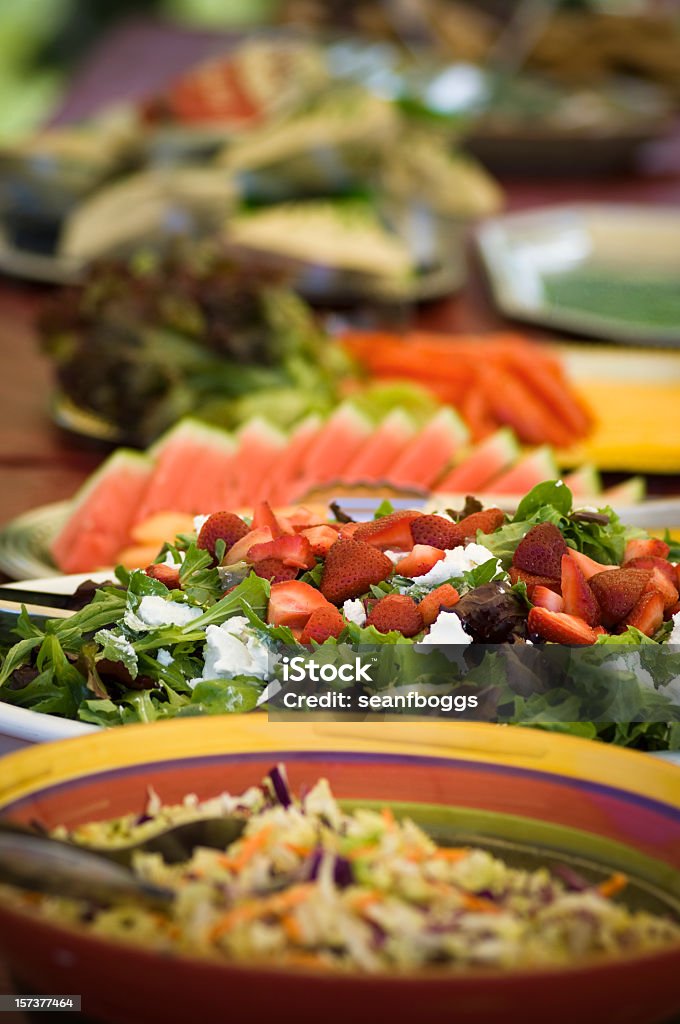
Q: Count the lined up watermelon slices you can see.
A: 11